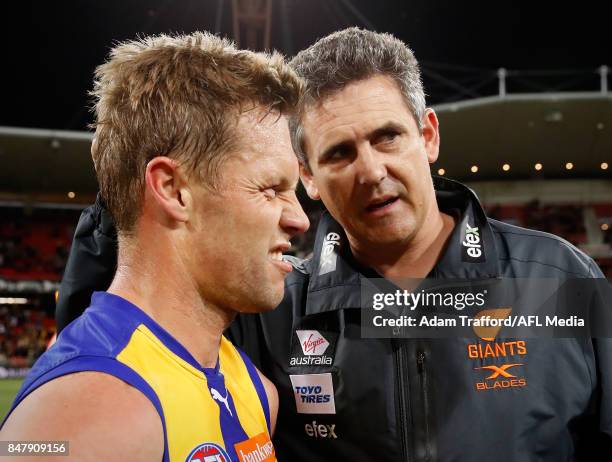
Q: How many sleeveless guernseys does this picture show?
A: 1